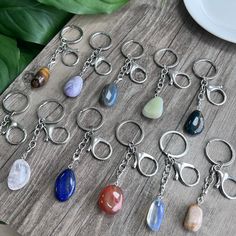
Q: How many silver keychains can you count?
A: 11